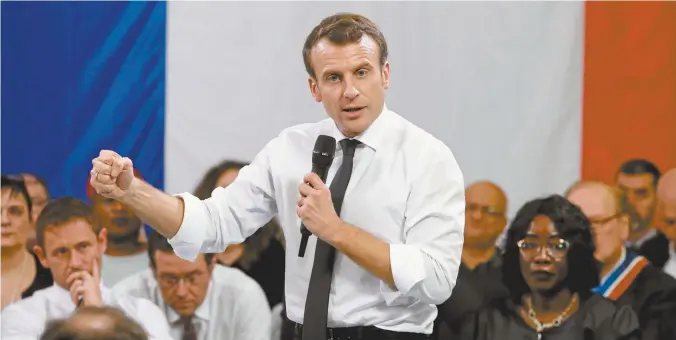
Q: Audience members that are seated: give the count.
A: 12